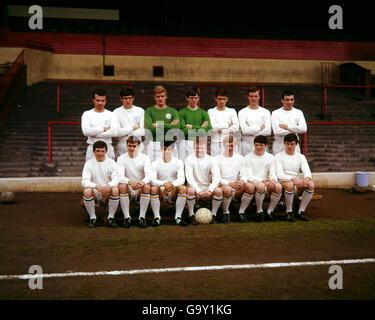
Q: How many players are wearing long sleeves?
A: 14